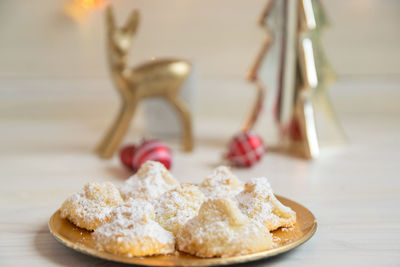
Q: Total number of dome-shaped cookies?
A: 7